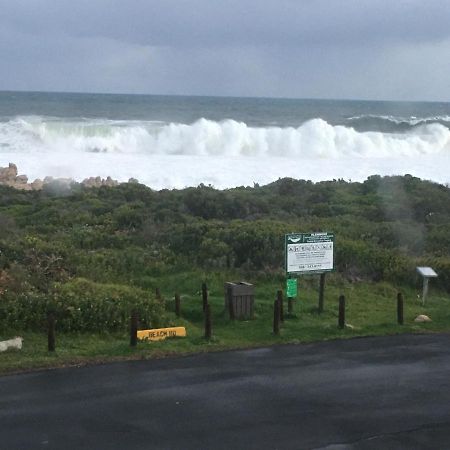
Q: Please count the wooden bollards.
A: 10